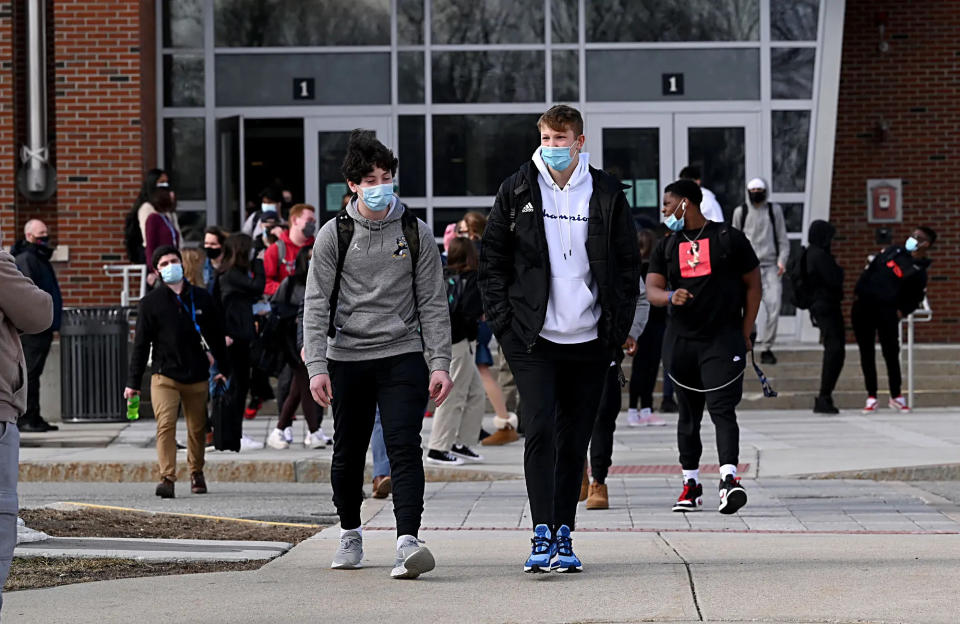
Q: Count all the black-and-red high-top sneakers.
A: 2